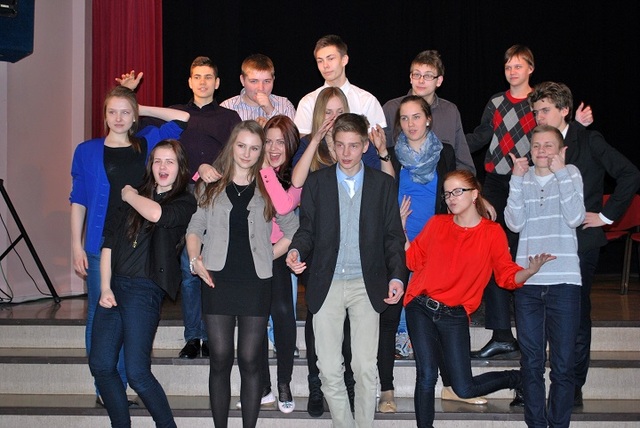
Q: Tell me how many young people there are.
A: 15